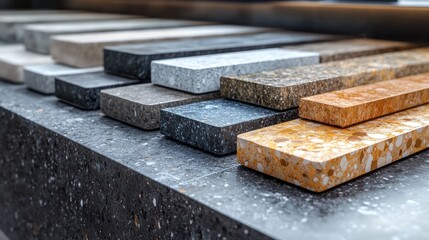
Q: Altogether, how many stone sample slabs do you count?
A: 14